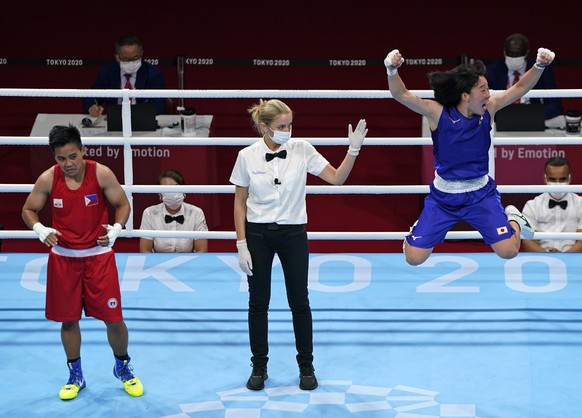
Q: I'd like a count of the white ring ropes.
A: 4